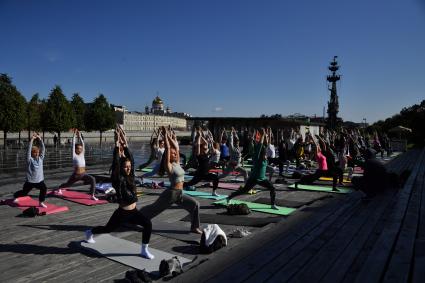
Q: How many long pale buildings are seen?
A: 1